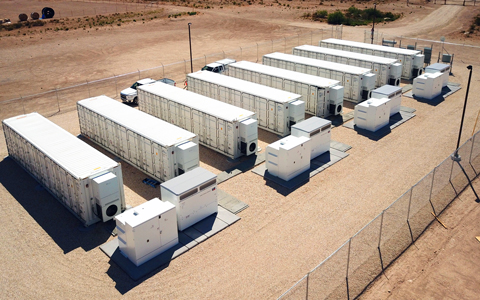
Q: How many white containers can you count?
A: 8